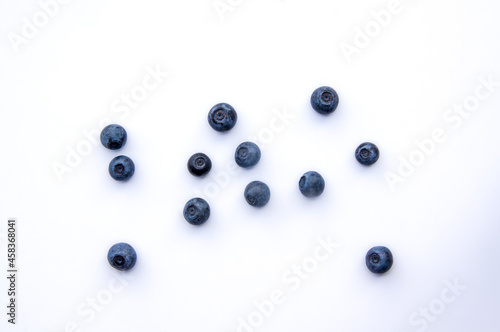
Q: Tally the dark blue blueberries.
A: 12